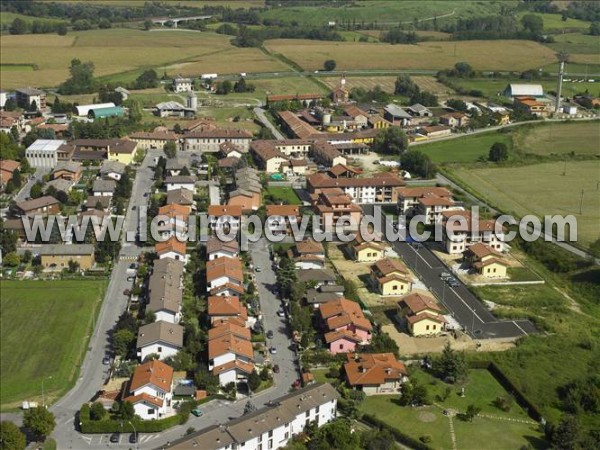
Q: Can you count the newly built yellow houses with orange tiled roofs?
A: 4